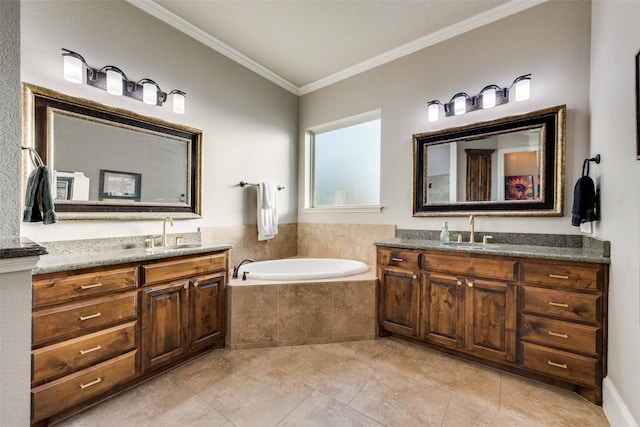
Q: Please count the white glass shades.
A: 8